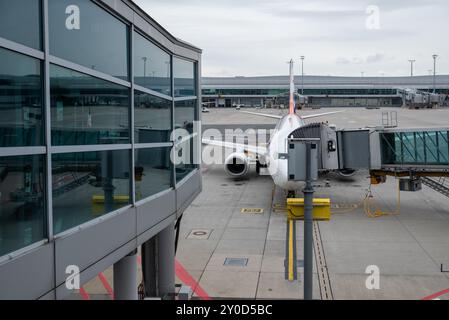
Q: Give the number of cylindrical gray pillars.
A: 2